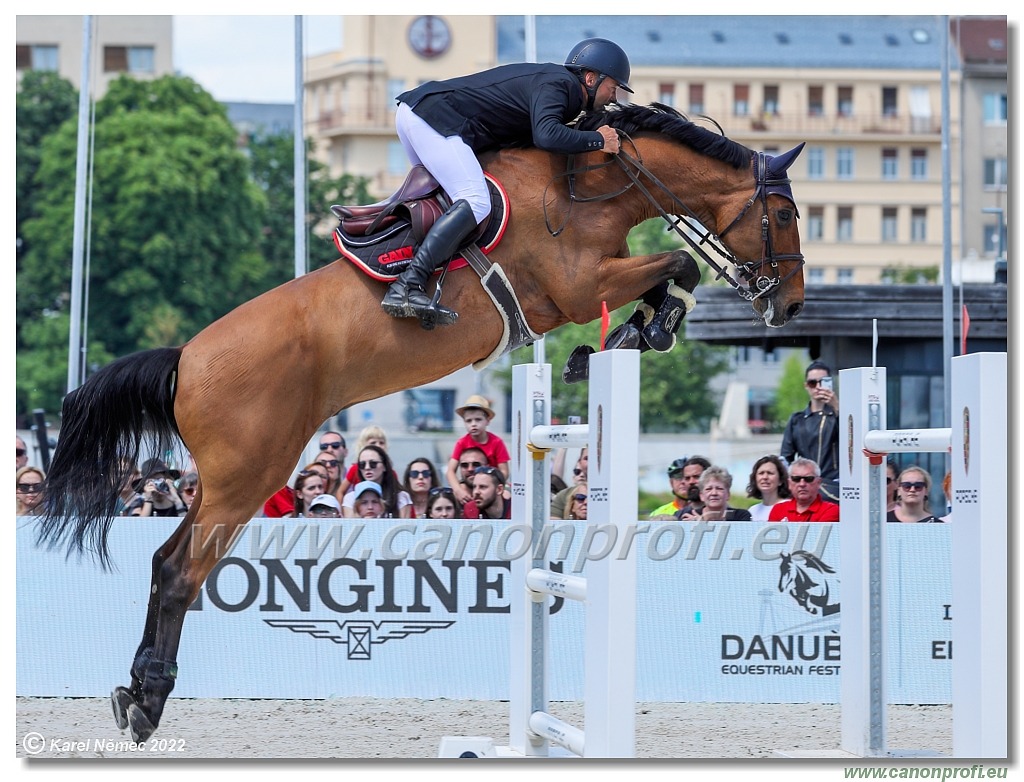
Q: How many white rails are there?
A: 4